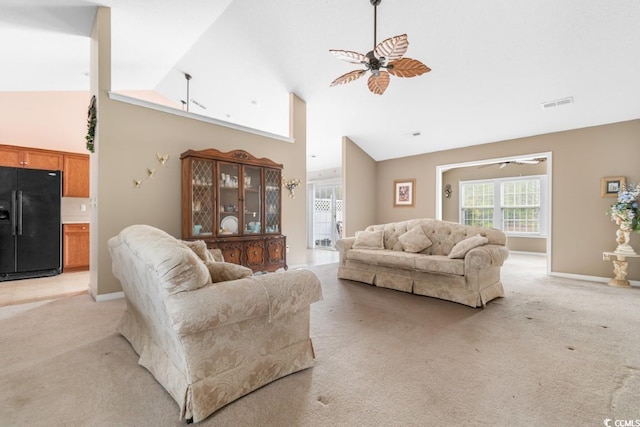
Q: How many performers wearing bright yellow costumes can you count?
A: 0